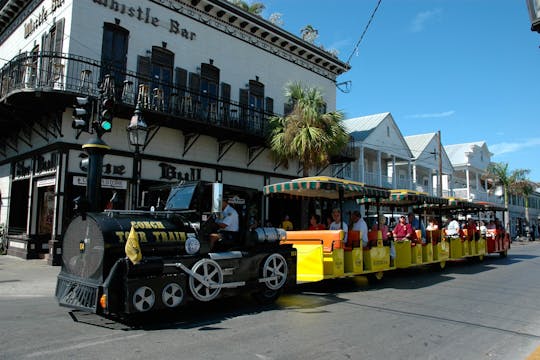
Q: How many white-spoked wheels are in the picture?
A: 4